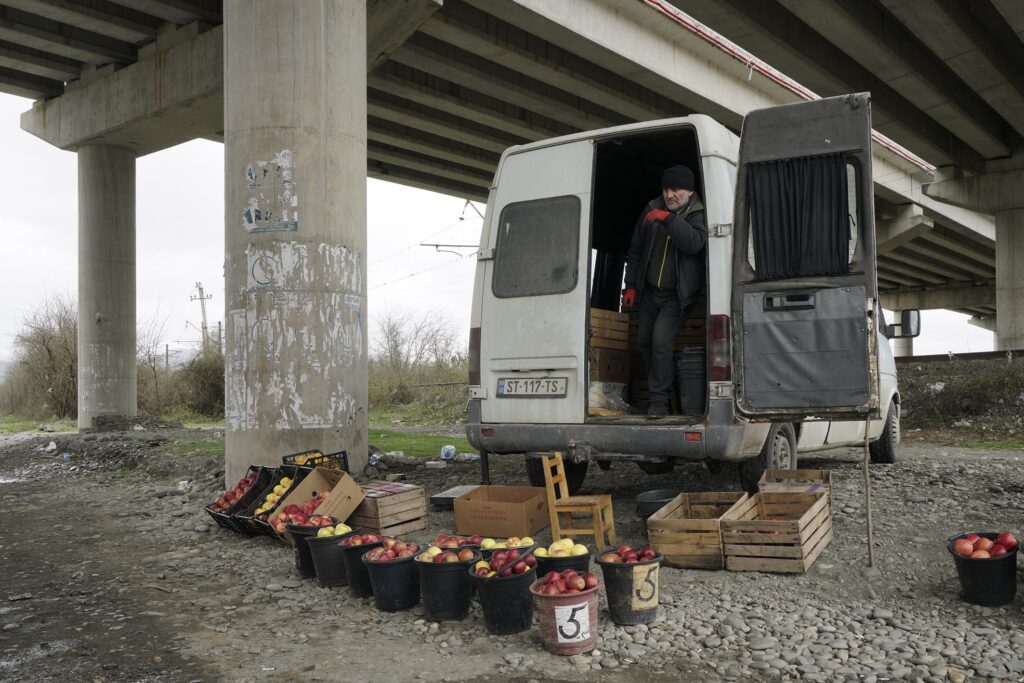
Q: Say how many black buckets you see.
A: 11